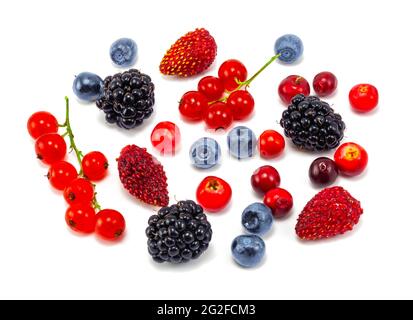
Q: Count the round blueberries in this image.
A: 7